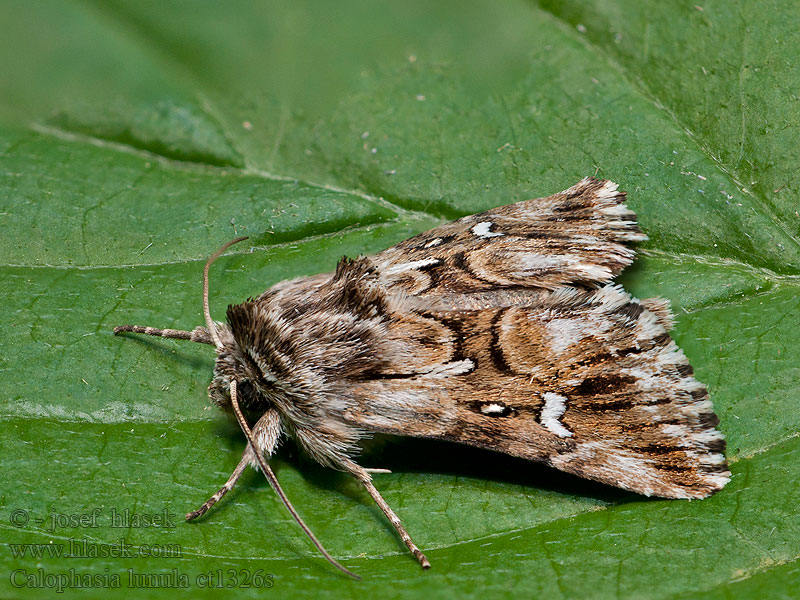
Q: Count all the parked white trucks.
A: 0